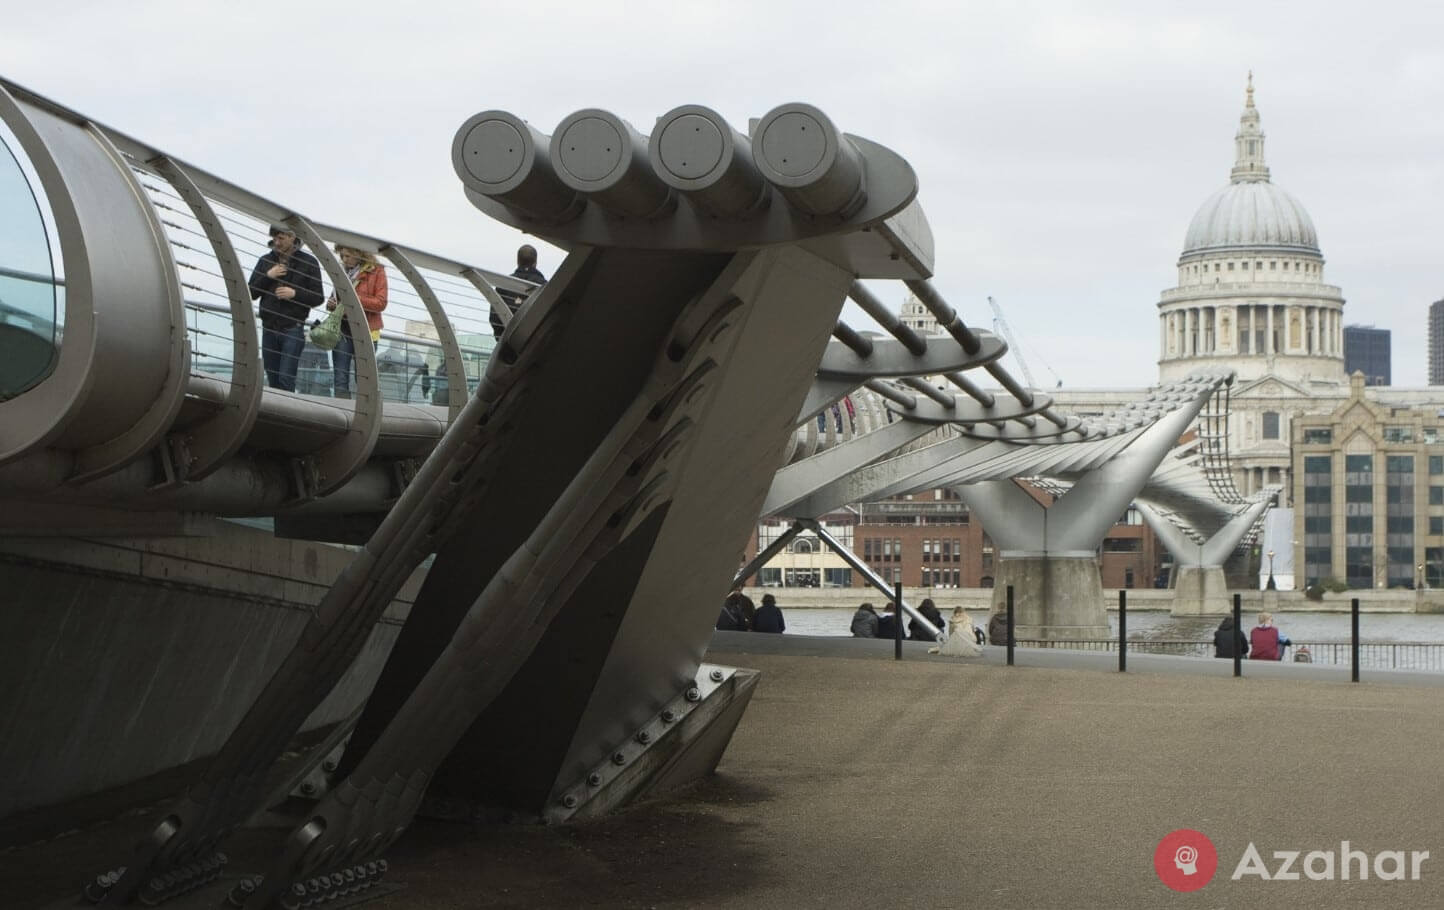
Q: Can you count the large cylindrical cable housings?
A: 4